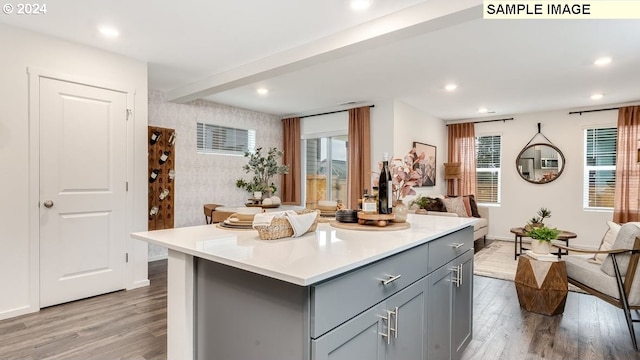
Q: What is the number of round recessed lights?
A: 7